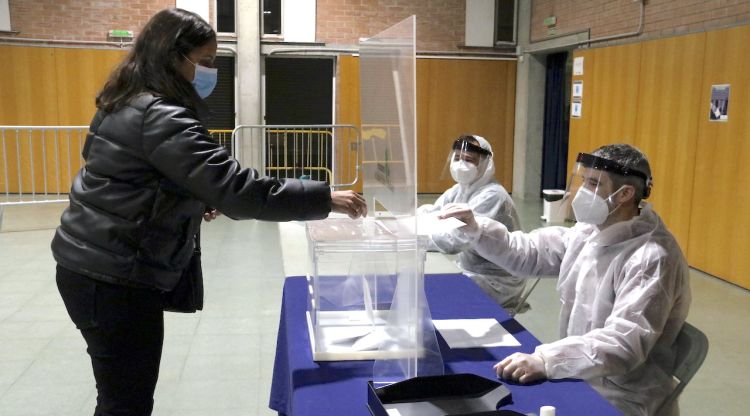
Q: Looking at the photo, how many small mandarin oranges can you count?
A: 0